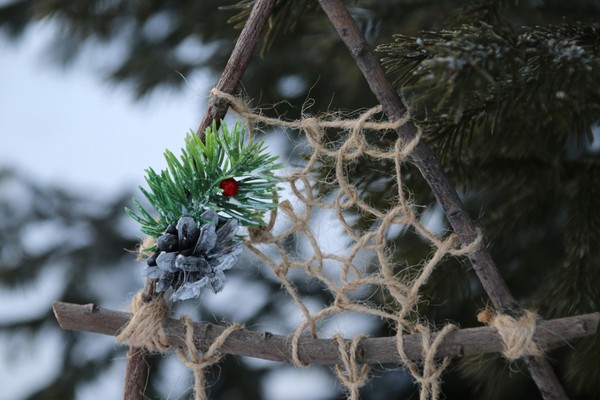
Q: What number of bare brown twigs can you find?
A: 3